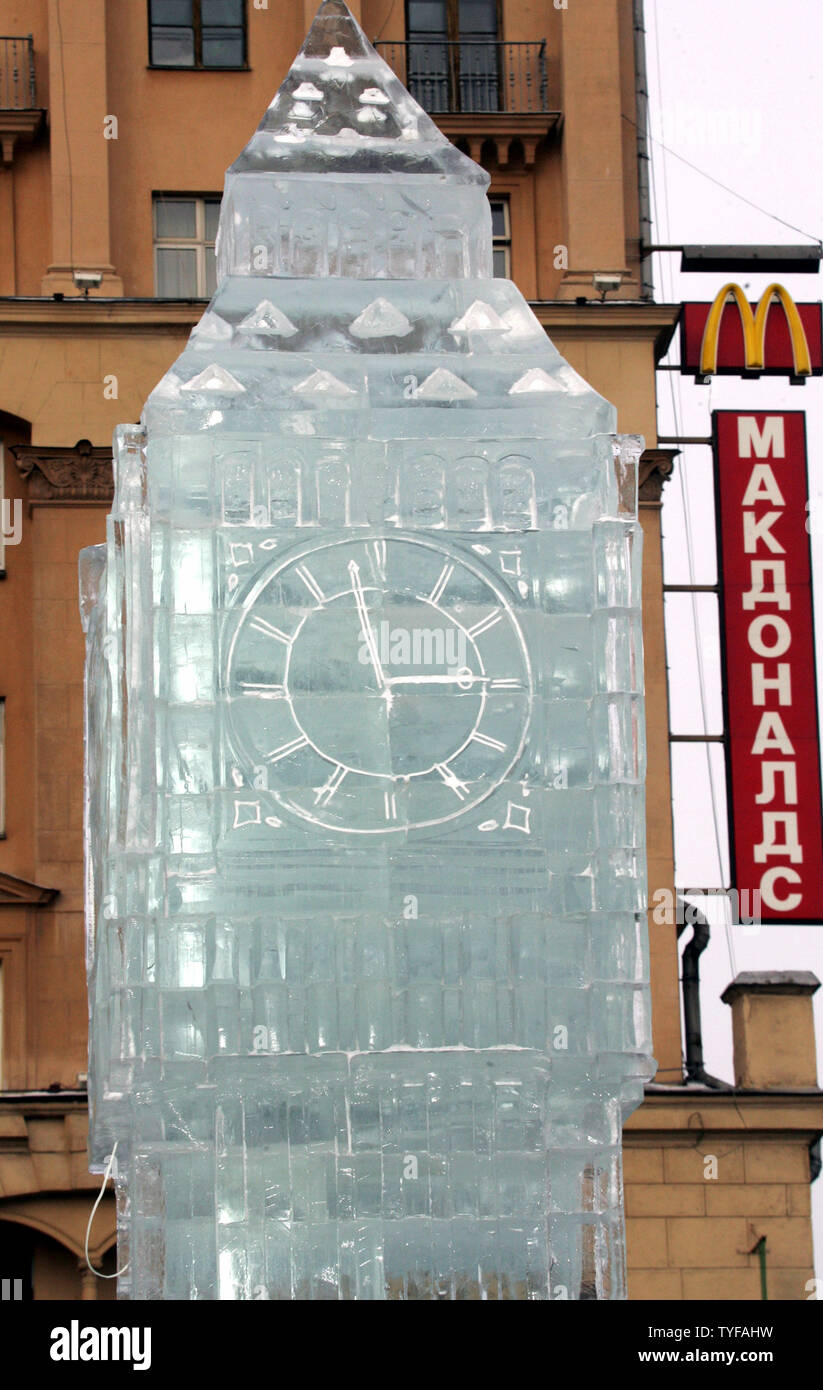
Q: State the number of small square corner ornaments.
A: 4